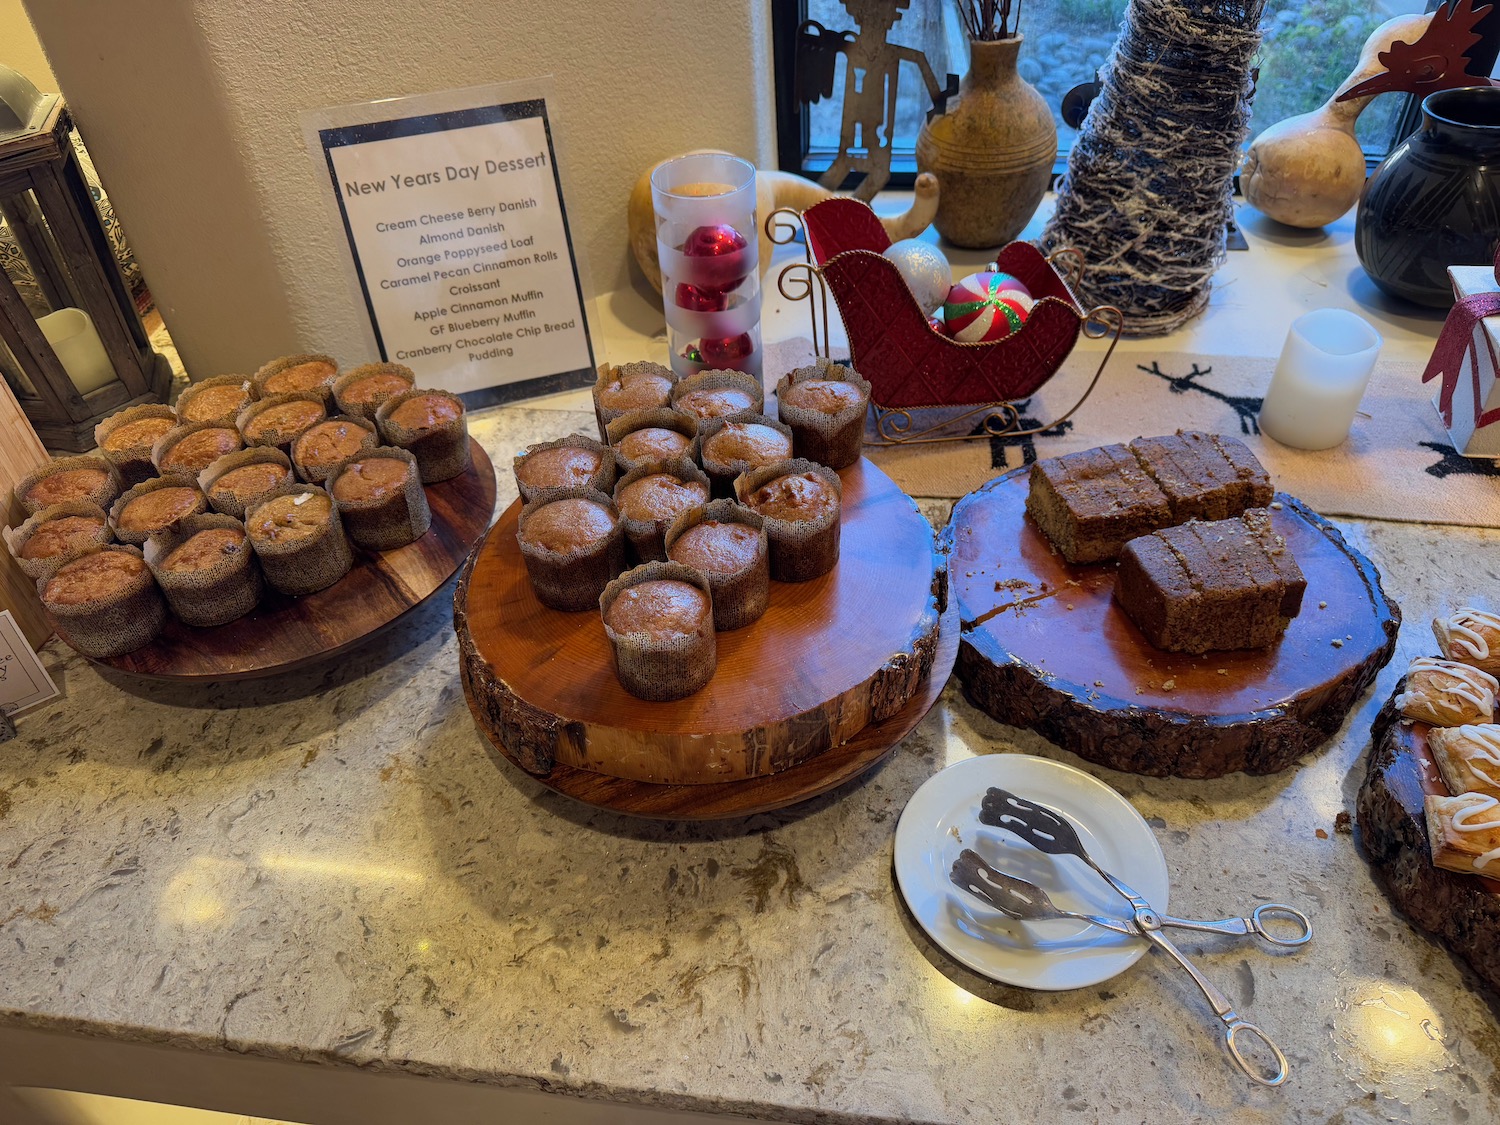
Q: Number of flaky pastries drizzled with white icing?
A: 4